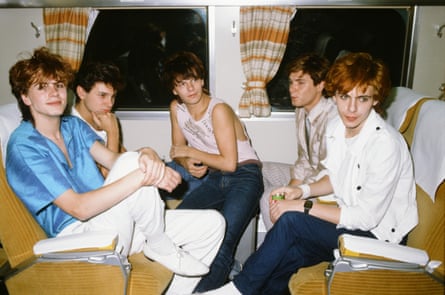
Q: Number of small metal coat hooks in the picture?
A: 3